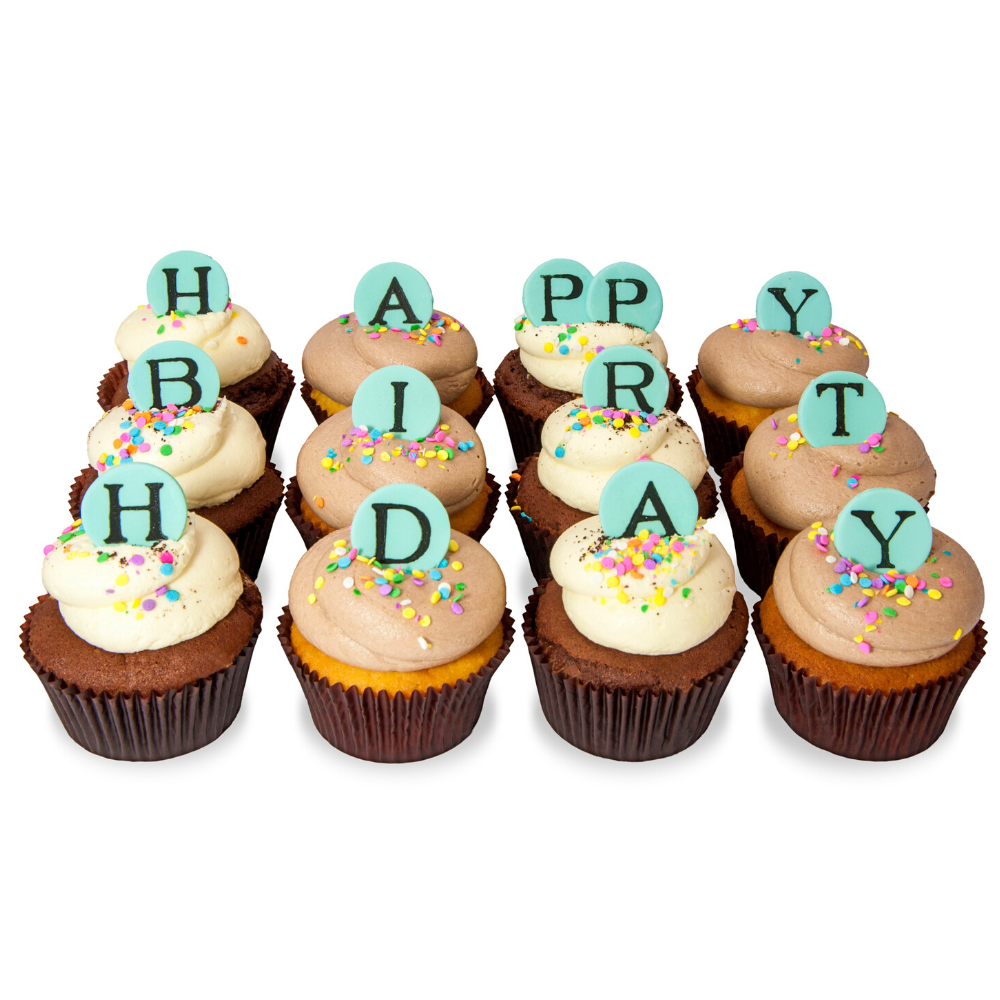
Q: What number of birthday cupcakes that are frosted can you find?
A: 12